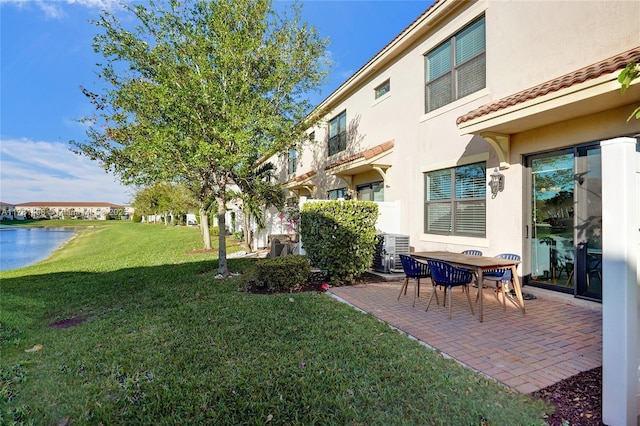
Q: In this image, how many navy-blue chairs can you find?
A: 4